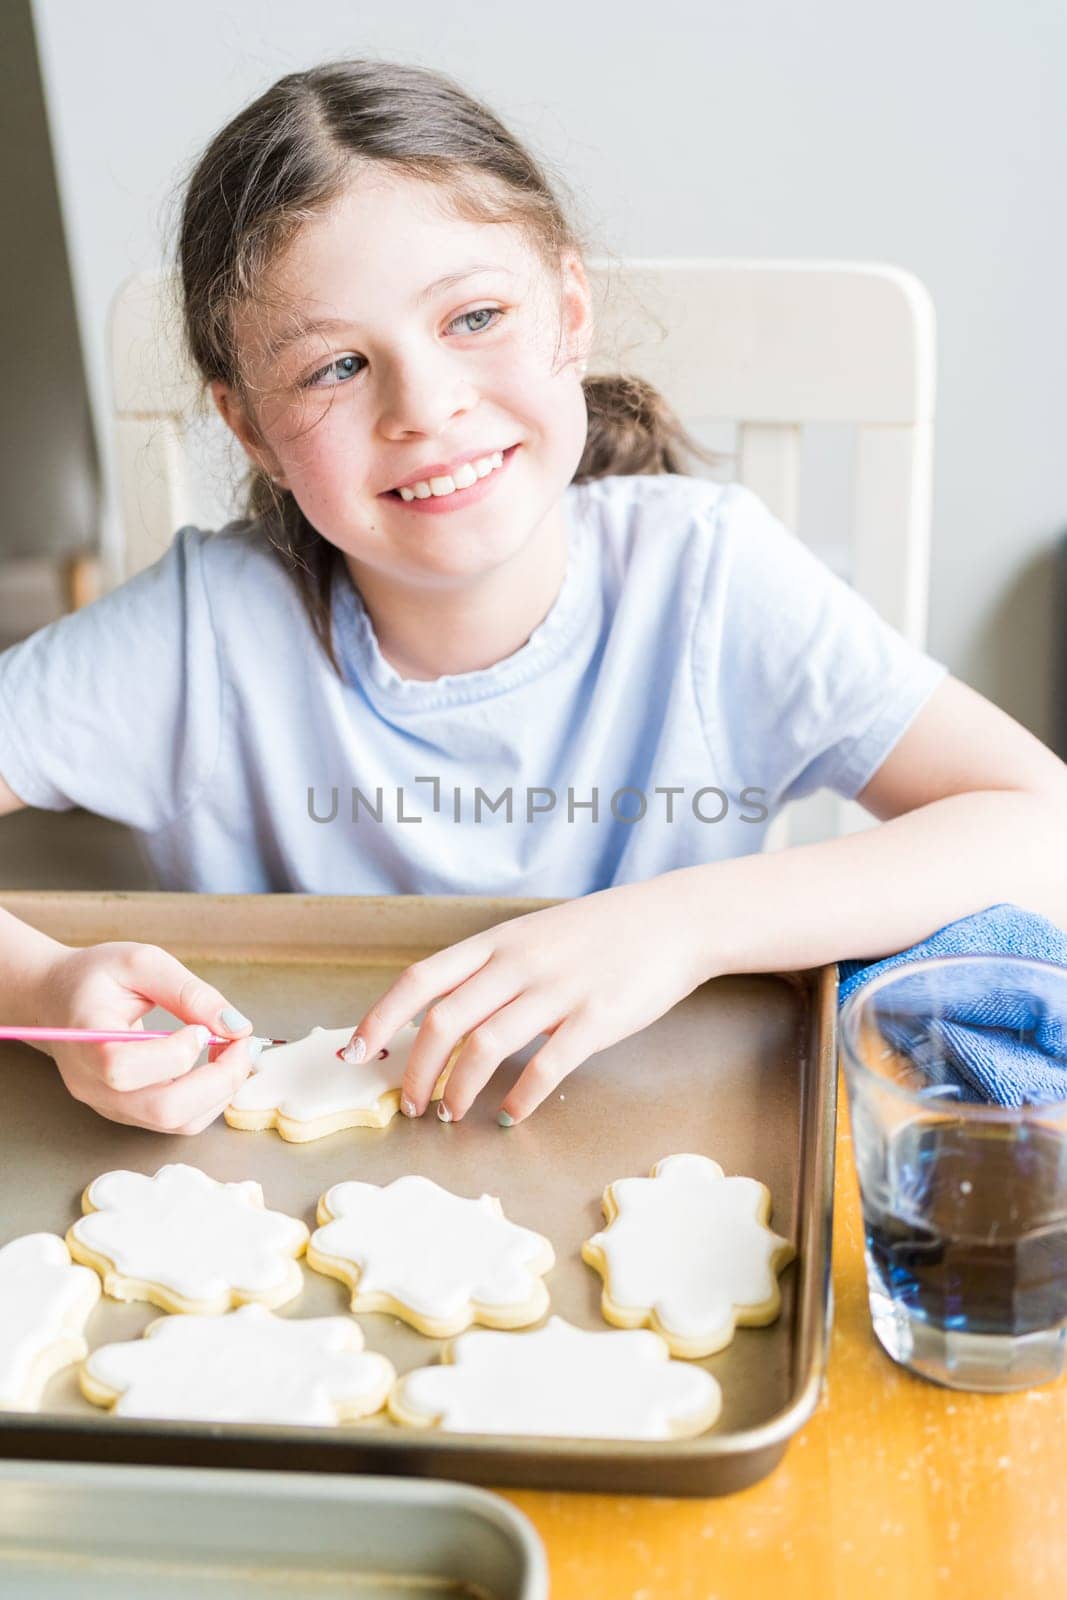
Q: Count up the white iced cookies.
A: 7